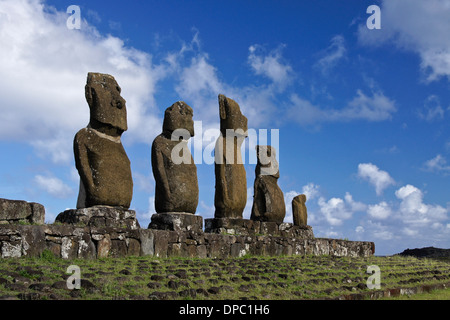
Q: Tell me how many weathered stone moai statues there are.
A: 5